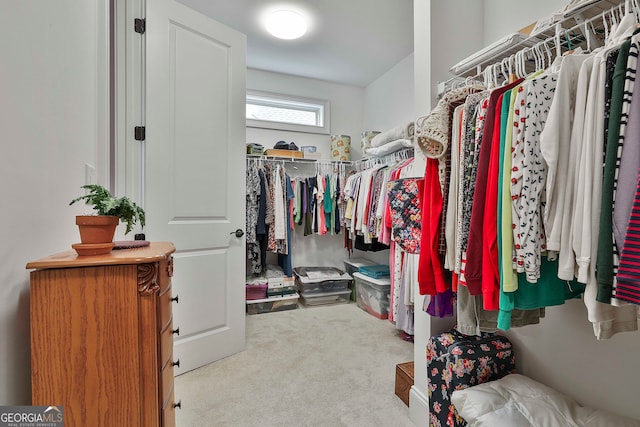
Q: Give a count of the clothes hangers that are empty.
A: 0